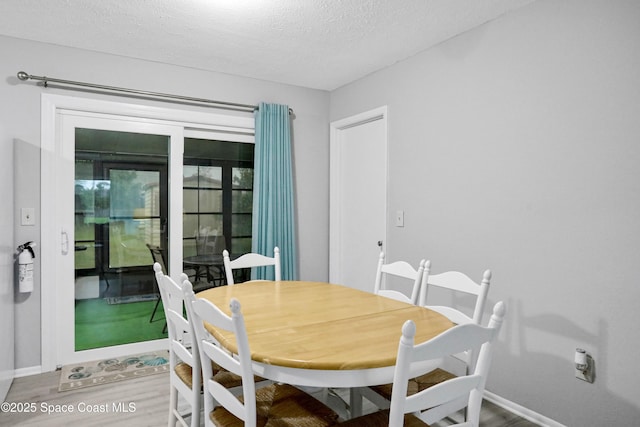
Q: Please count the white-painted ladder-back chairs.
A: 6